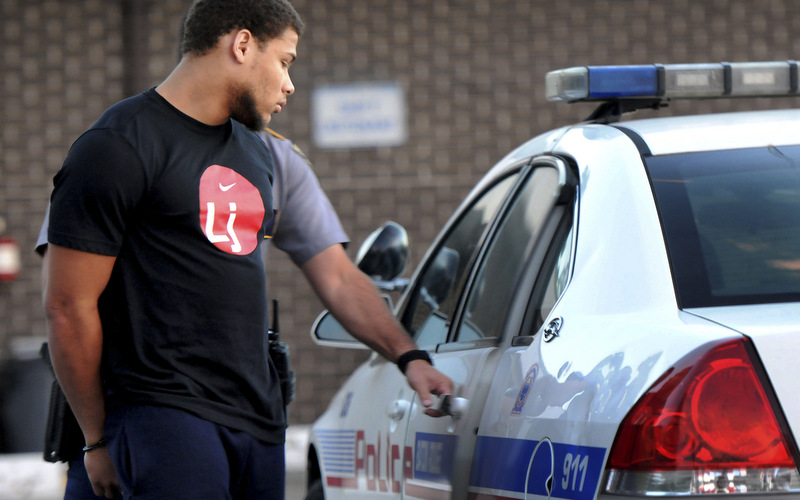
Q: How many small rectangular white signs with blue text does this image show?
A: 1